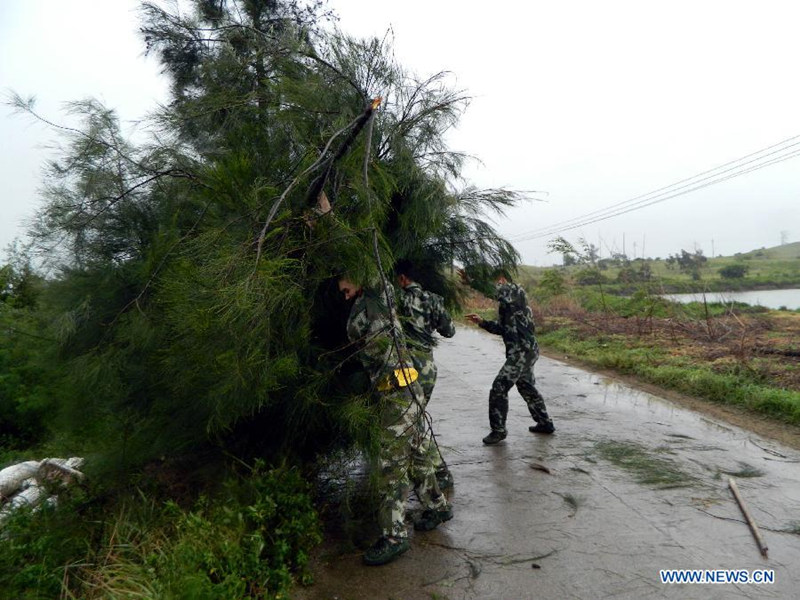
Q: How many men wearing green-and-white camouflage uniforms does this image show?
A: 3